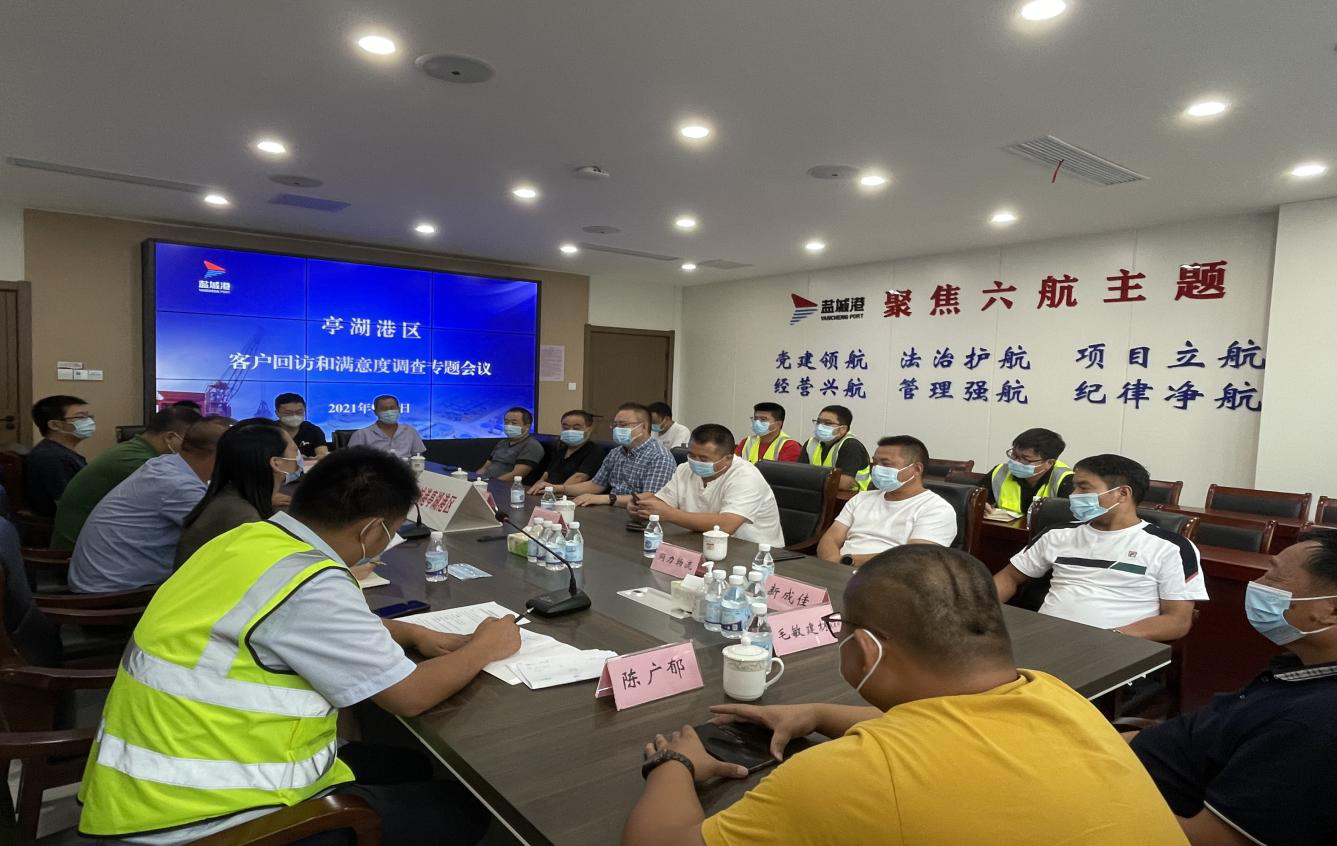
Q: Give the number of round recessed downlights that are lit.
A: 15